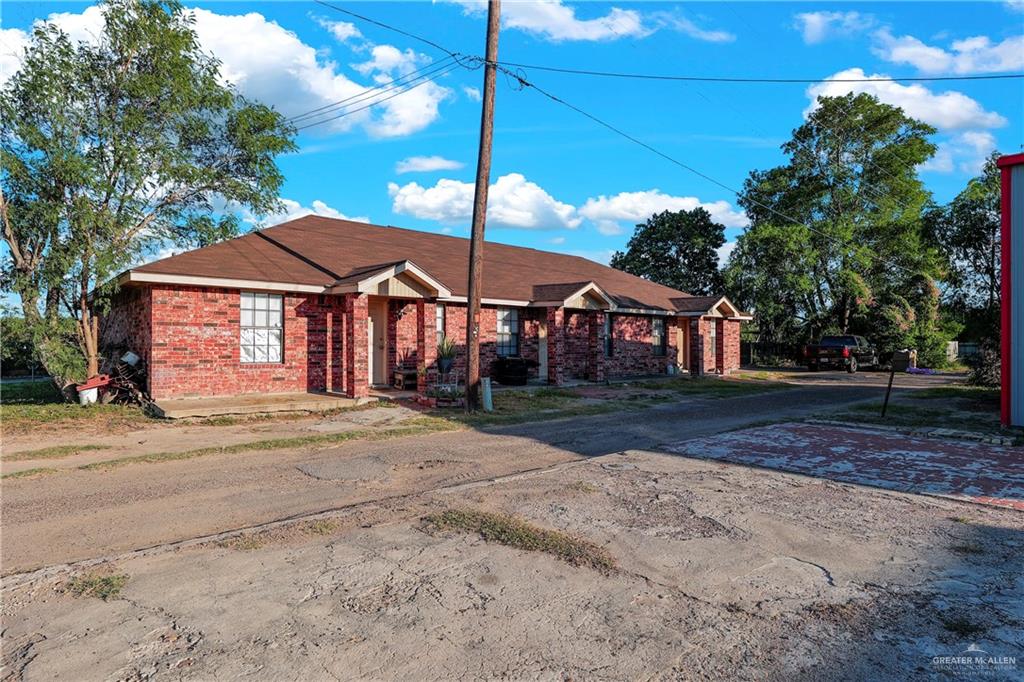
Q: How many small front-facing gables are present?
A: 3